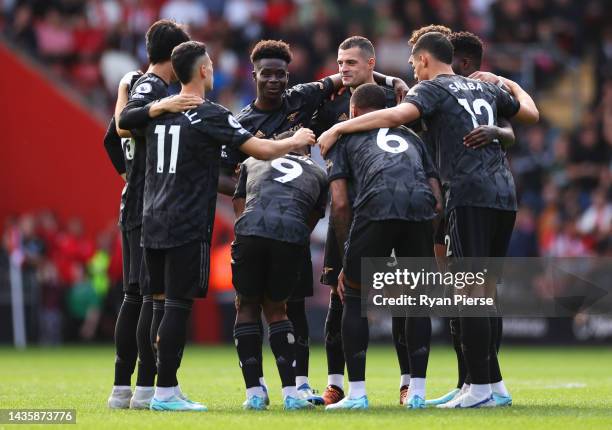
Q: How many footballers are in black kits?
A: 9